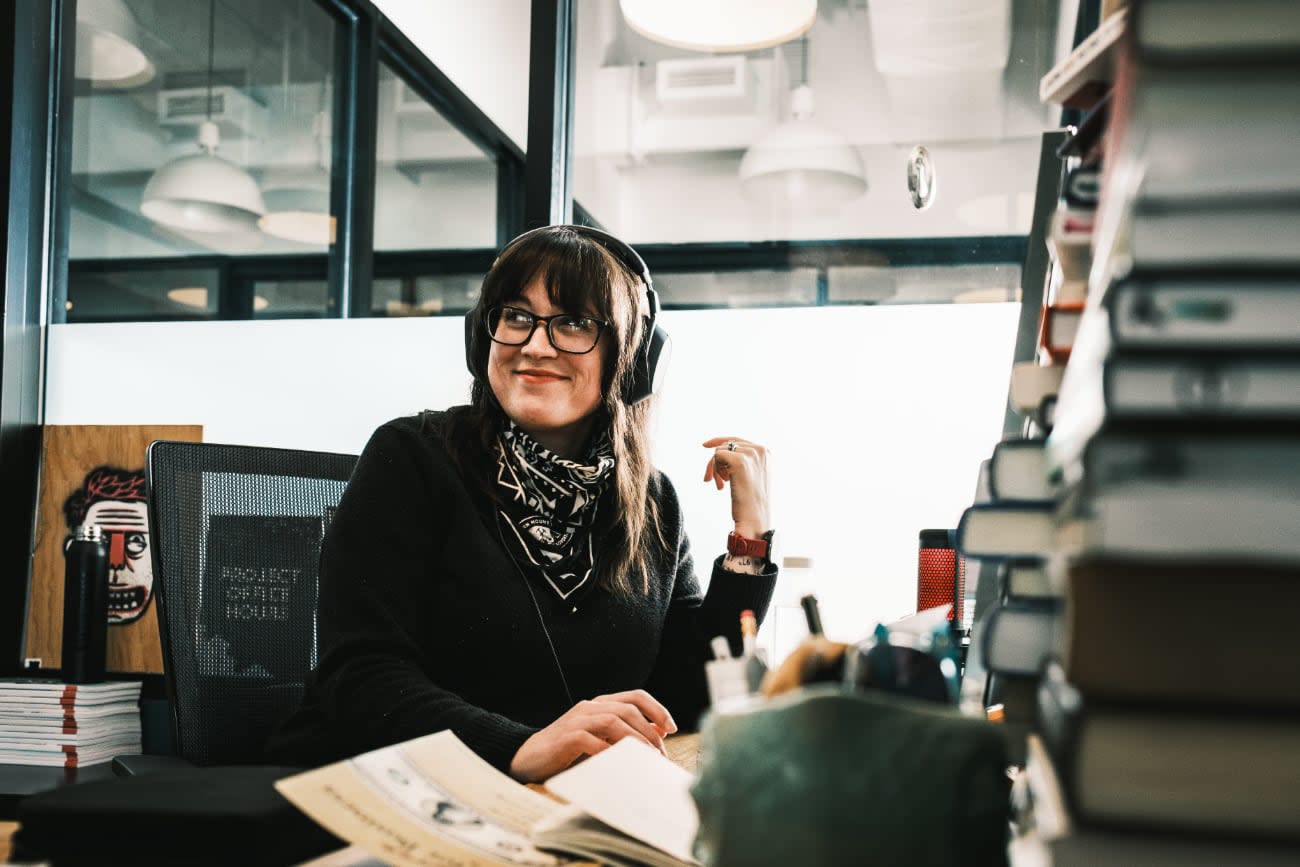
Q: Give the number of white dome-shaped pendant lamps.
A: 5